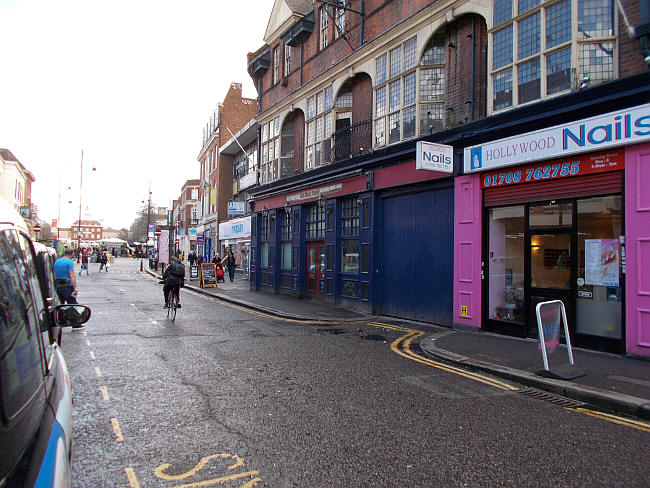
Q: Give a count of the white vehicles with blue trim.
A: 1